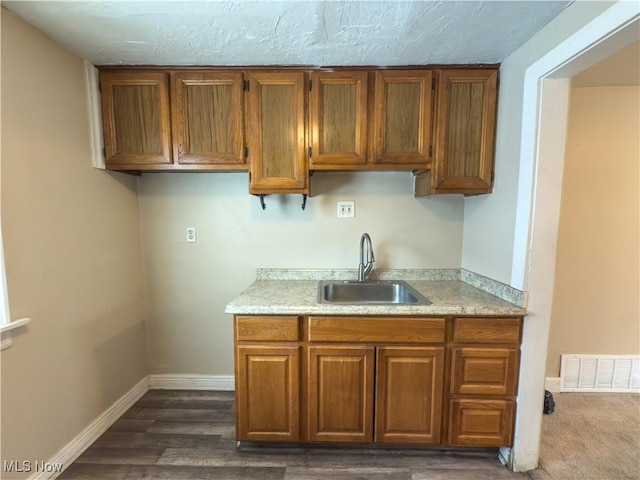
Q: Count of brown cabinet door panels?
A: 9